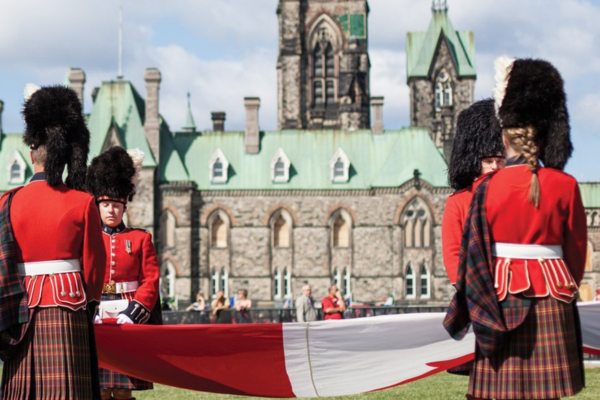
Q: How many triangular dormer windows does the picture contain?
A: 4